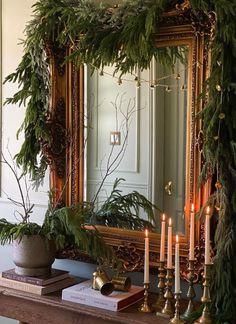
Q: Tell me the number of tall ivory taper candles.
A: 6